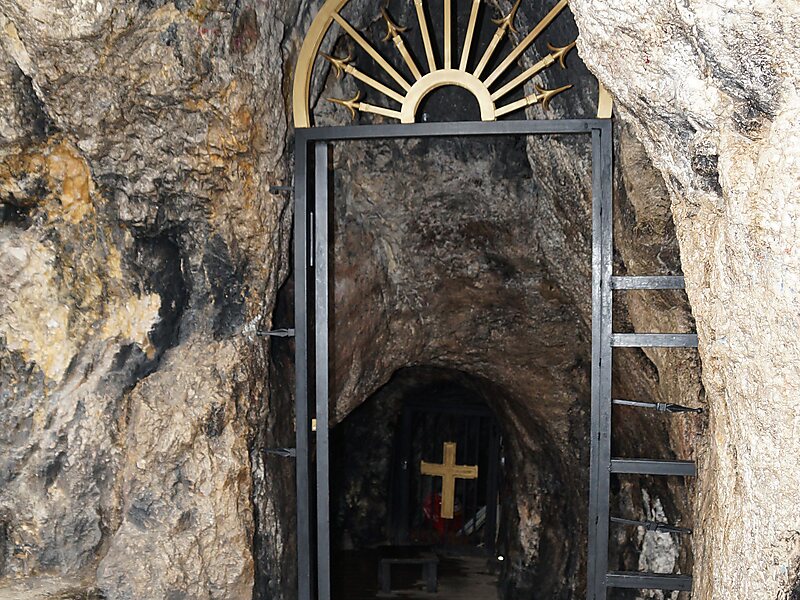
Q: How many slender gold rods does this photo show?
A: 11